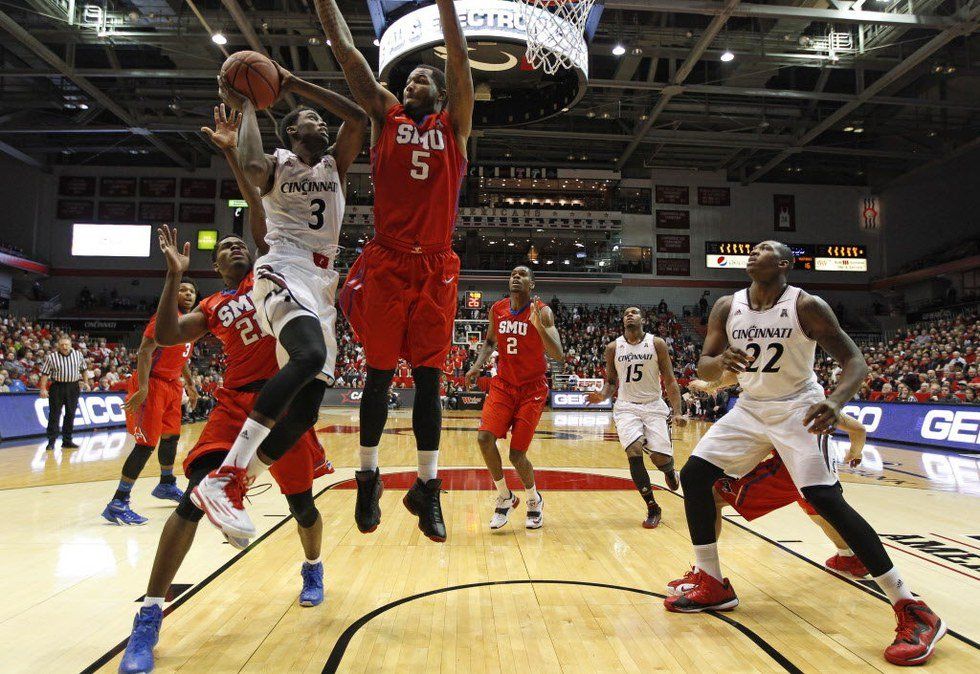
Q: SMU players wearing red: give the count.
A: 5